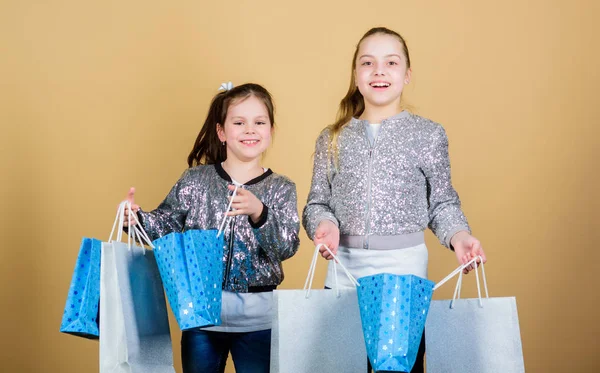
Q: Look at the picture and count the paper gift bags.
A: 6